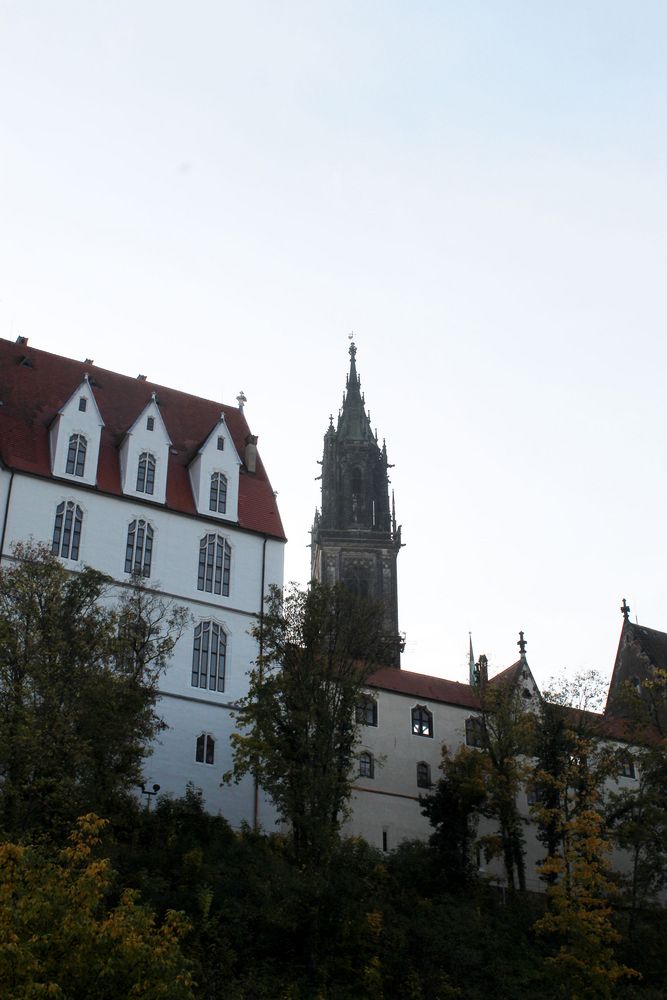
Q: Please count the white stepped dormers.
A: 3